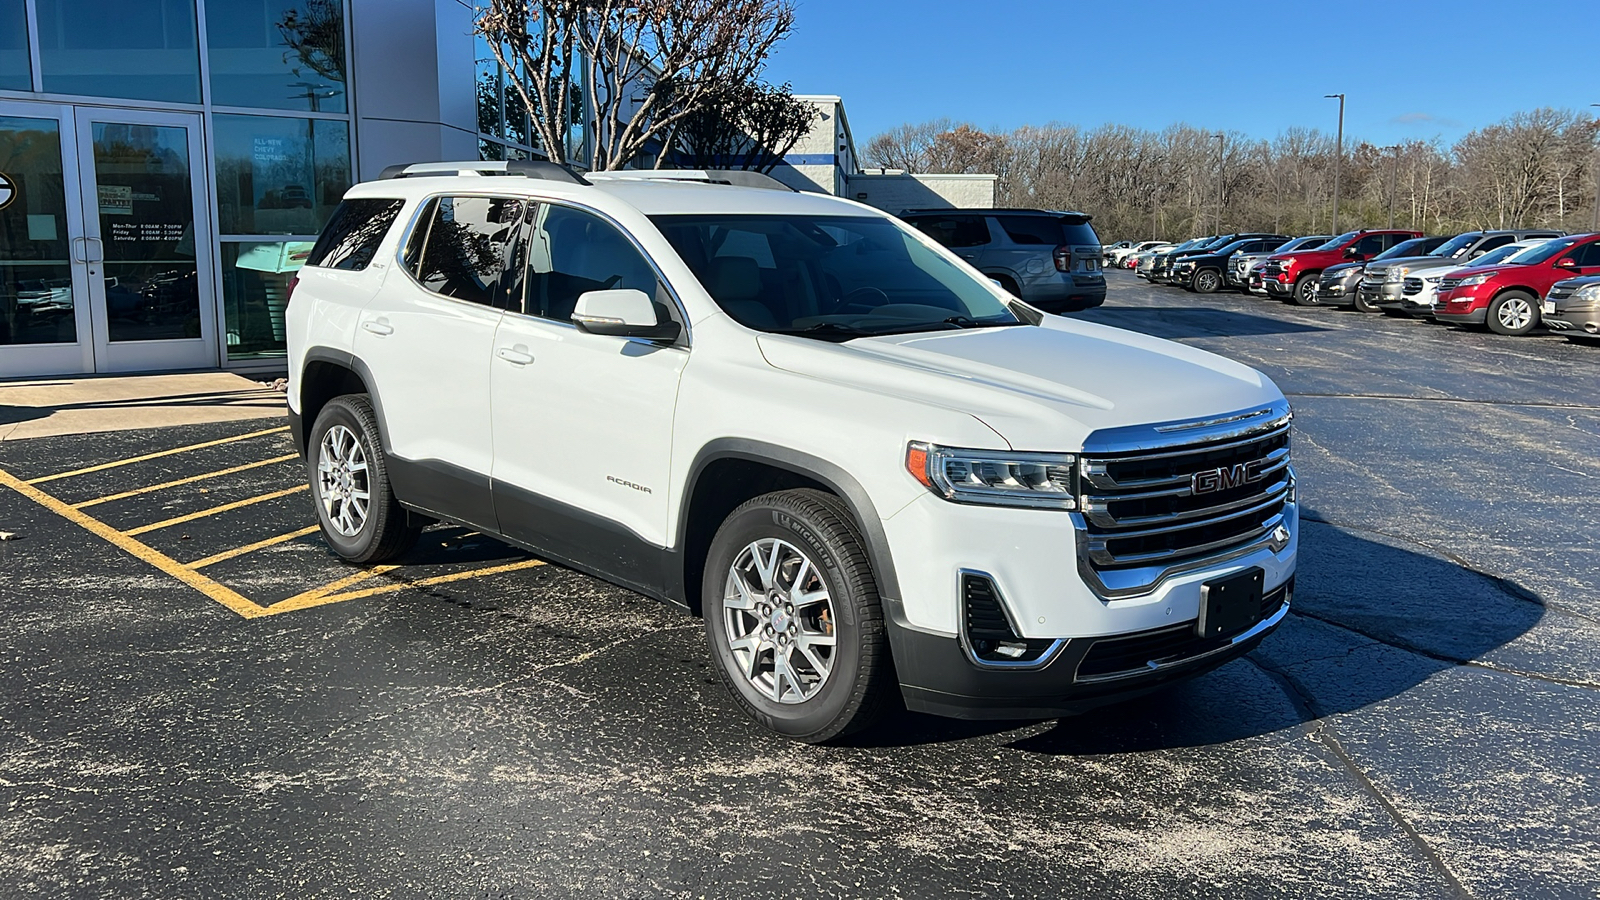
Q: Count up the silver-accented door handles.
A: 2